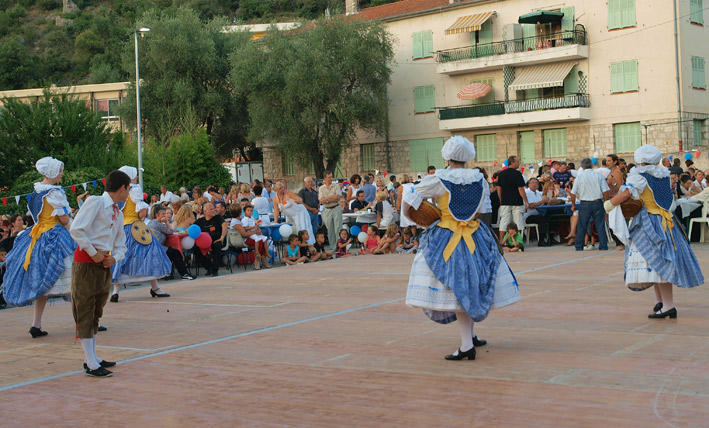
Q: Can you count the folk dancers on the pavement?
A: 5